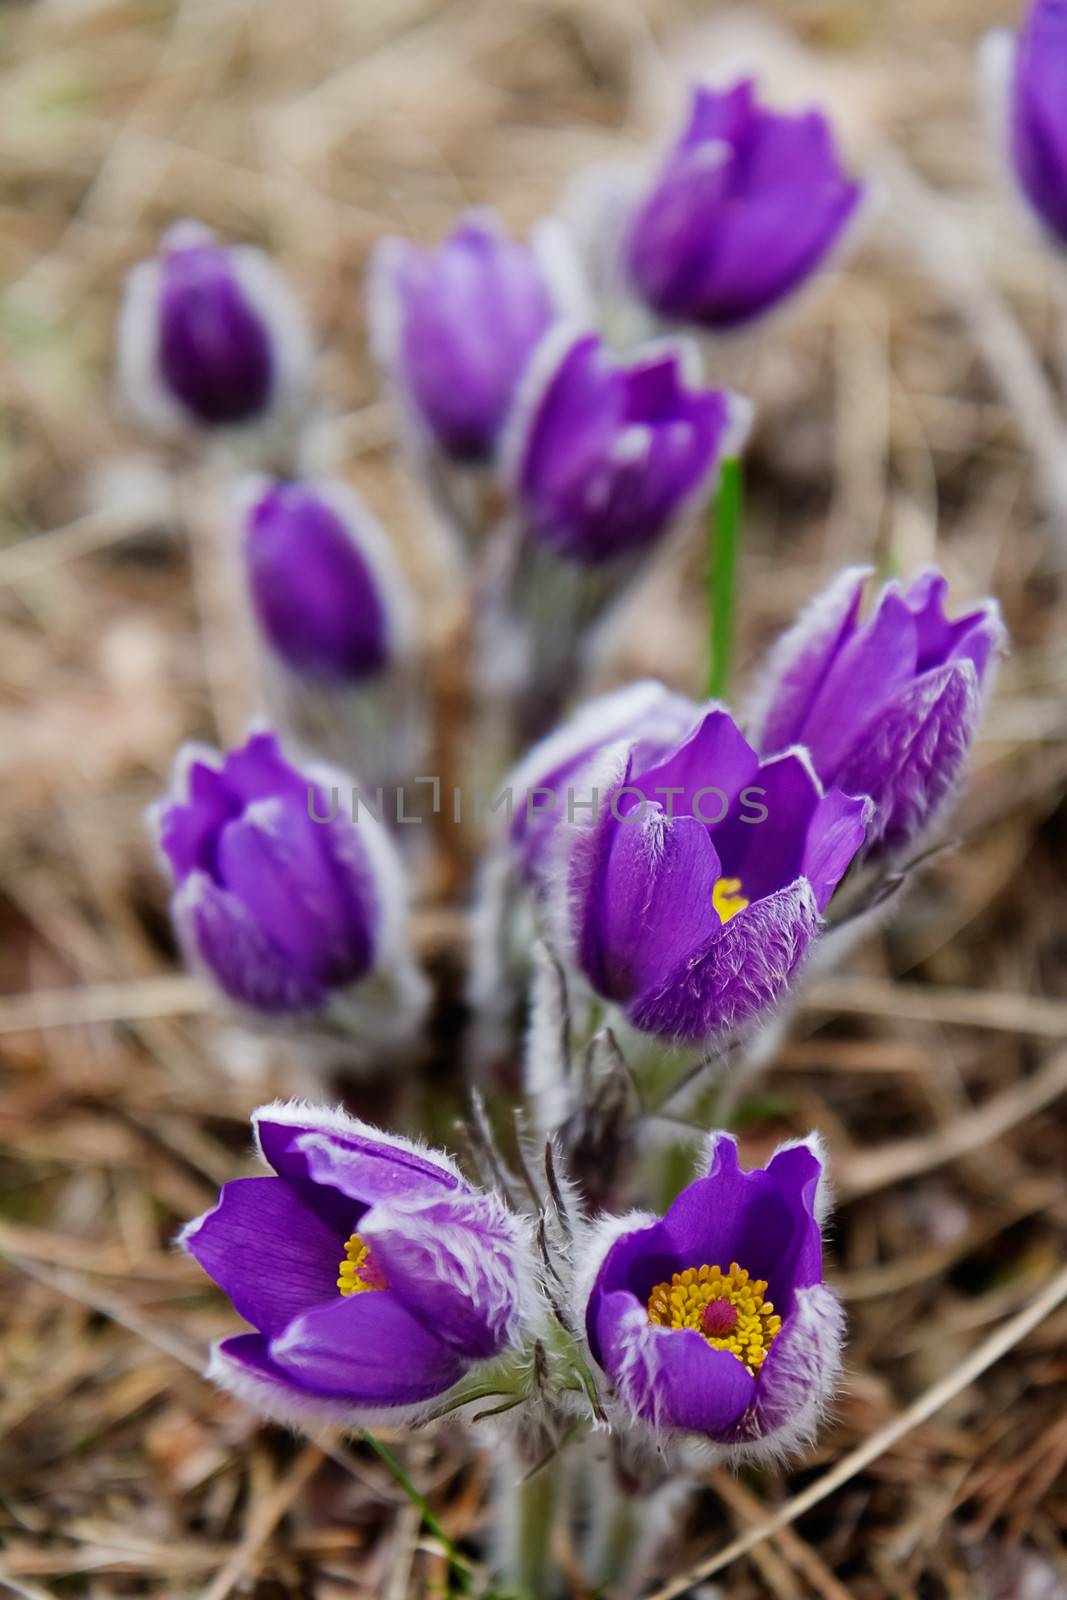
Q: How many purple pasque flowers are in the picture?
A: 12